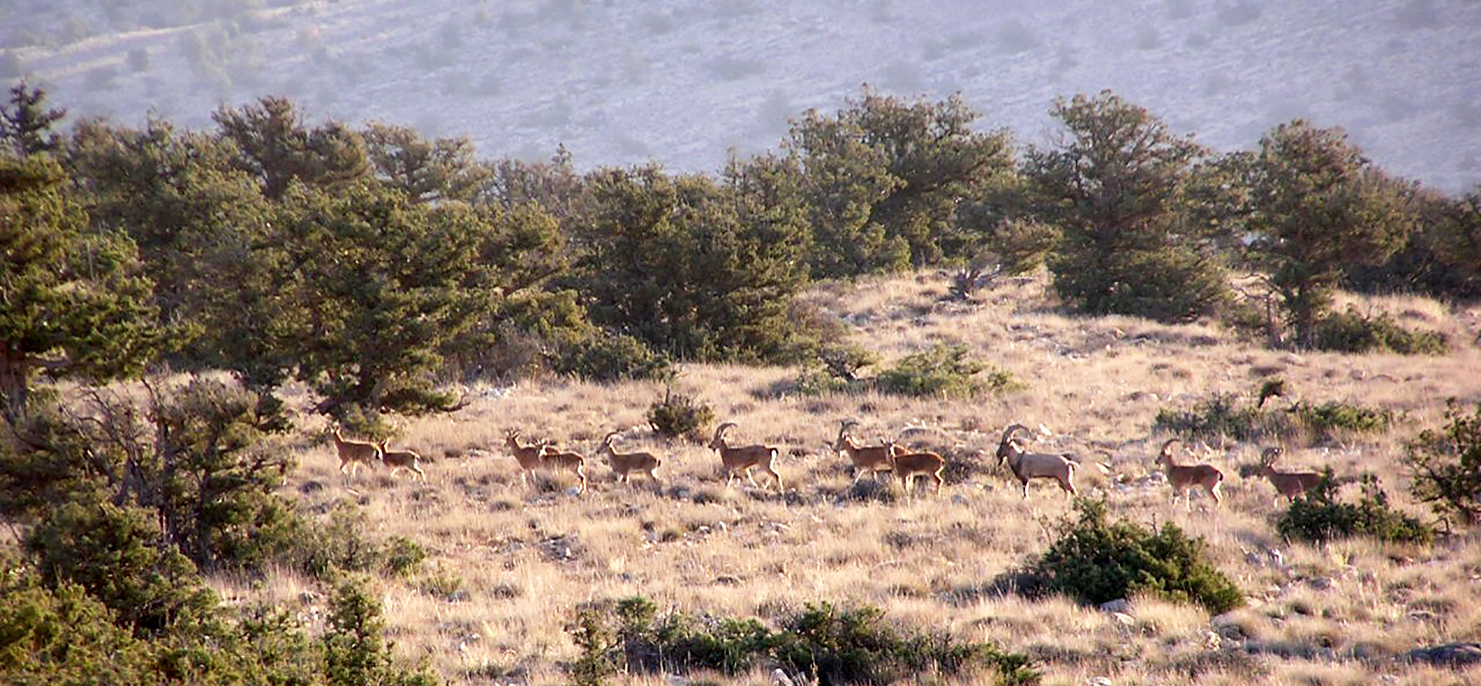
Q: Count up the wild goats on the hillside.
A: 11